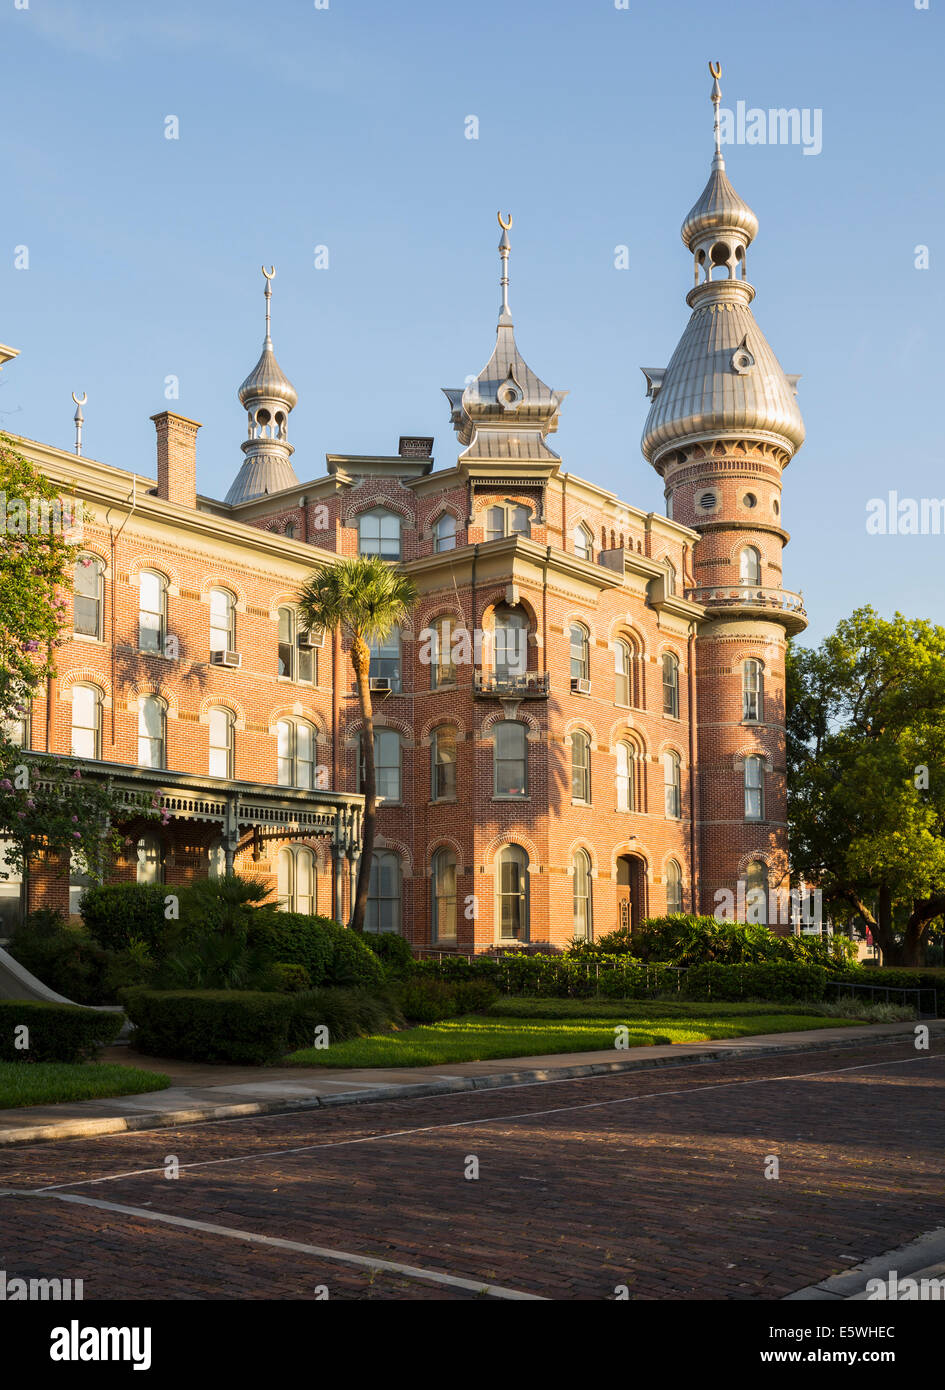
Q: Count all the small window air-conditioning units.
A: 4